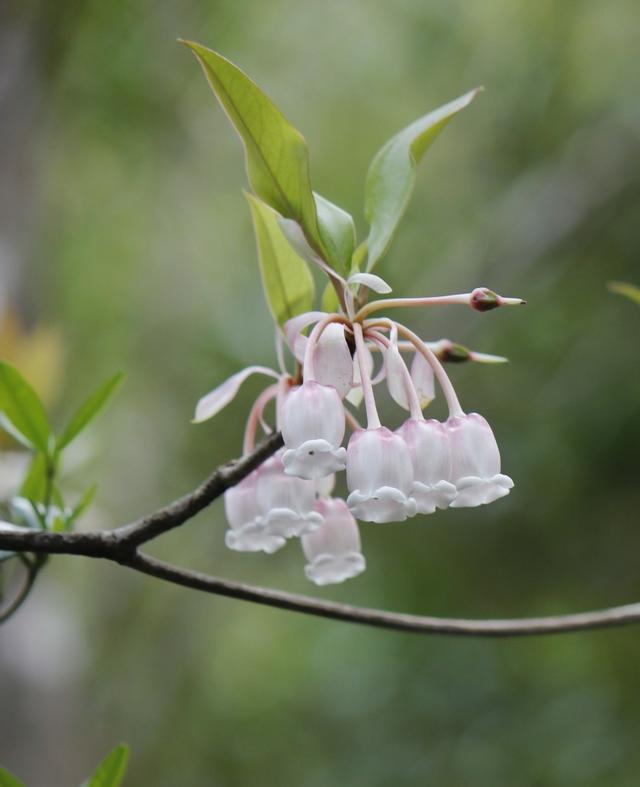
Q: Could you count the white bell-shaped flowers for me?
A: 7